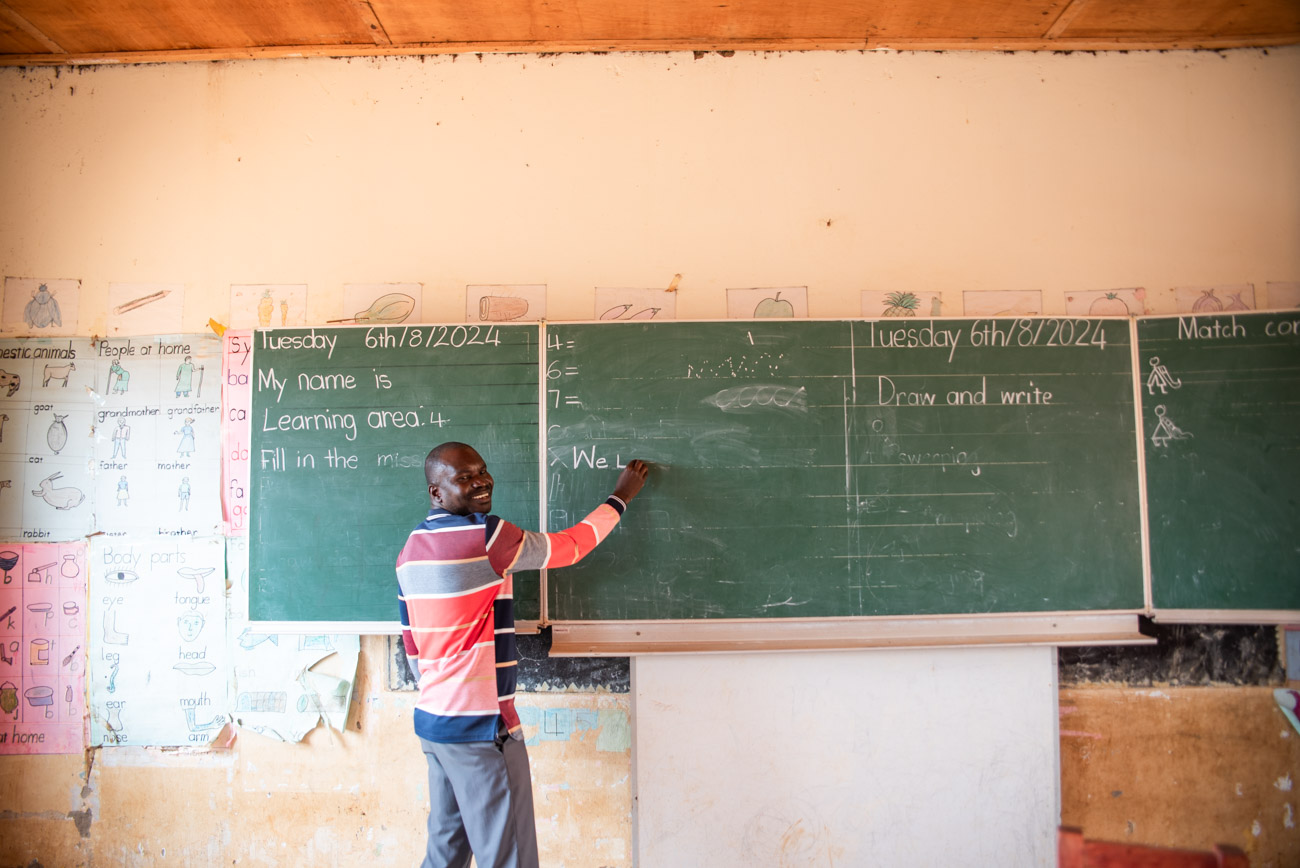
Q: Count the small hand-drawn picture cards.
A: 12